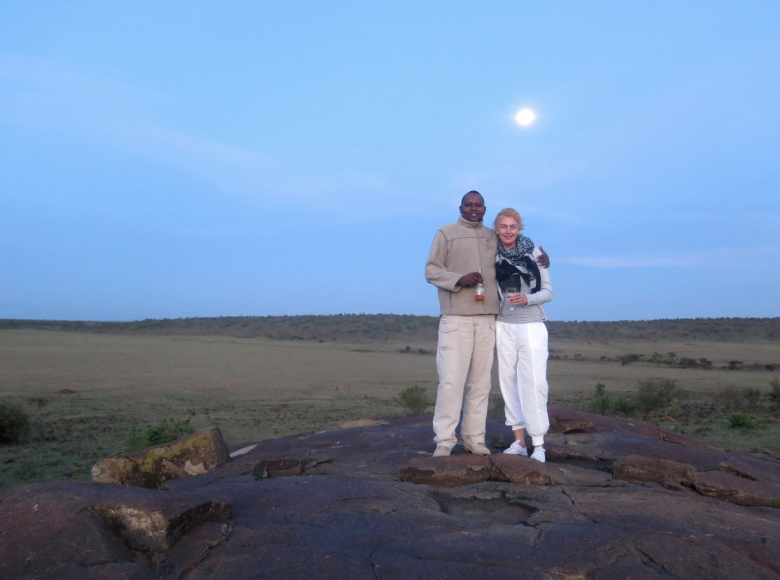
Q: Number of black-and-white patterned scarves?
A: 1